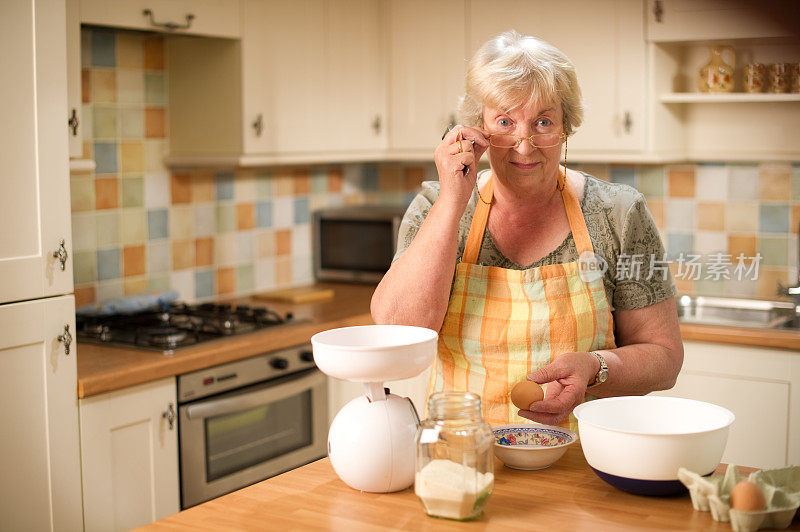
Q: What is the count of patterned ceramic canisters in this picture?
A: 3